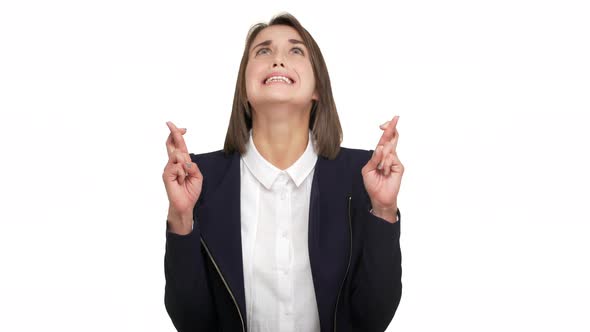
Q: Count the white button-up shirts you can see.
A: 1